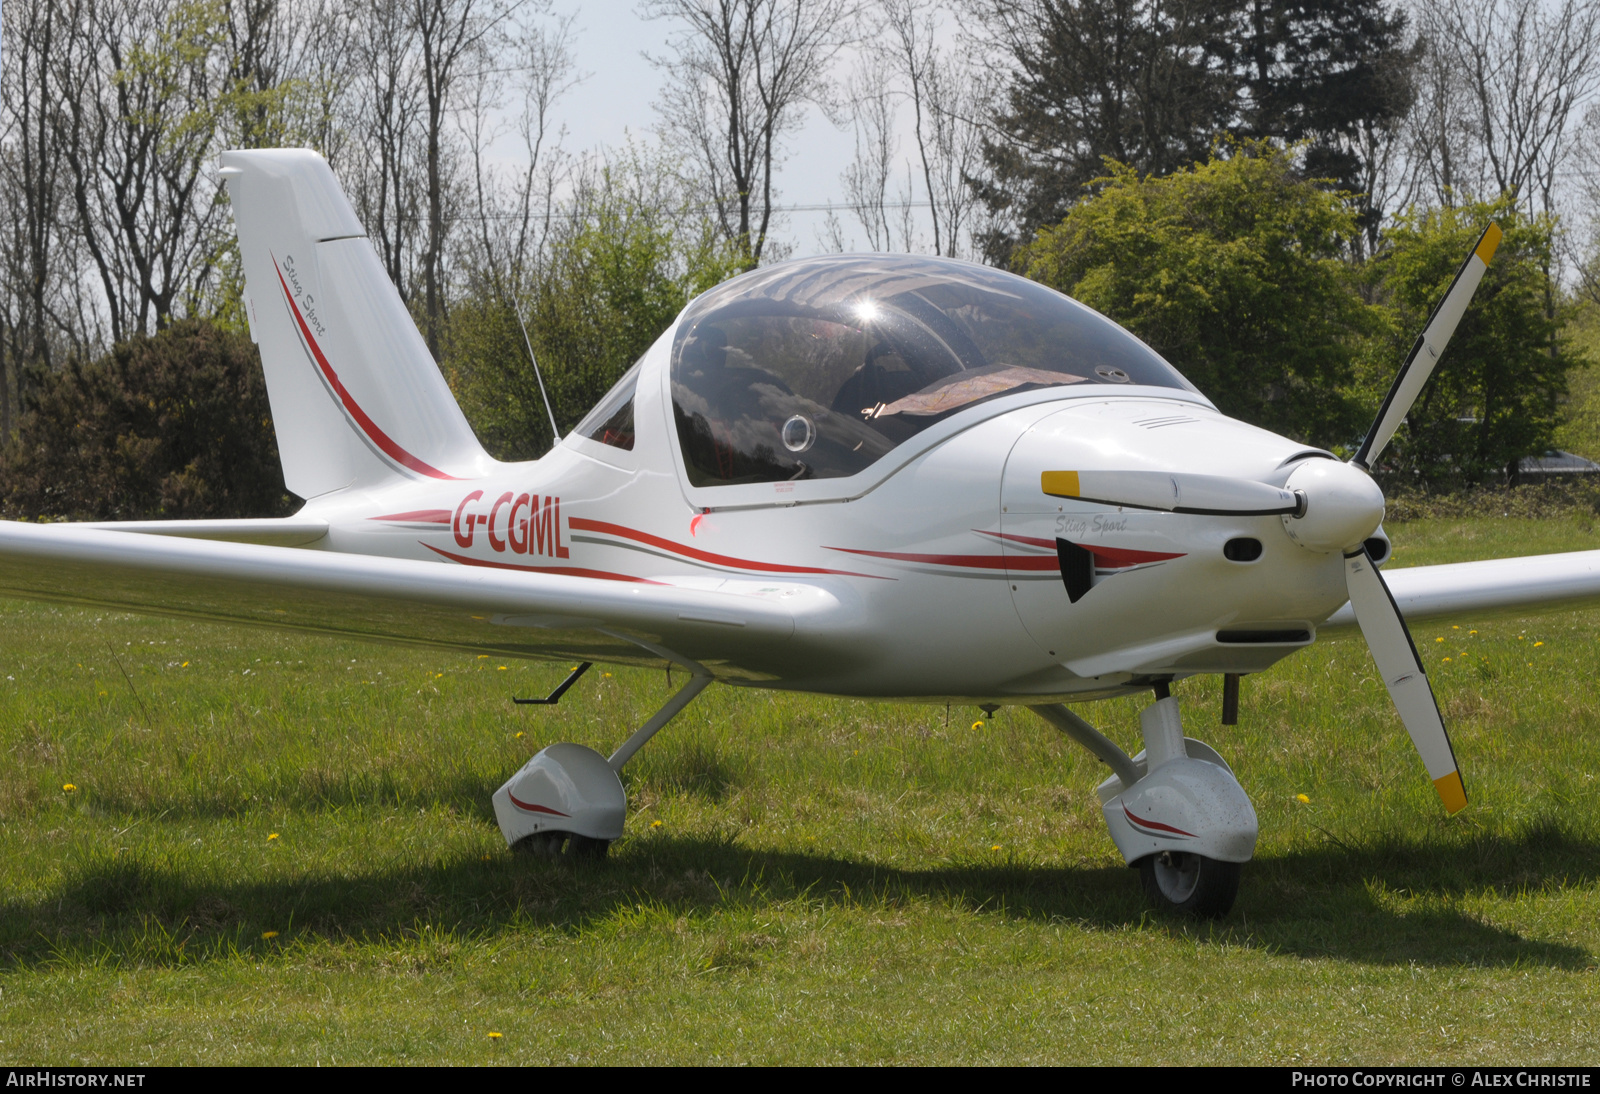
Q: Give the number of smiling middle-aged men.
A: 0